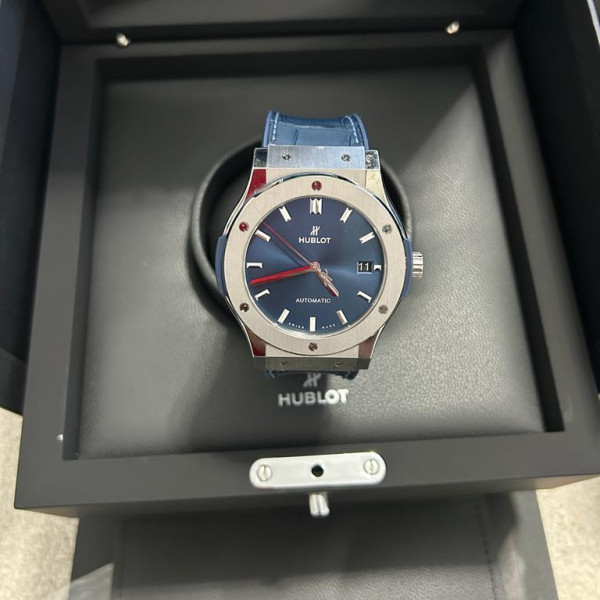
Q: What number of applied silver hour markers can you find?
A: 12